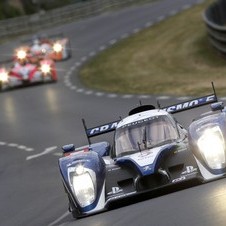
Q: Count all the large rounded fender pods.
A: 2